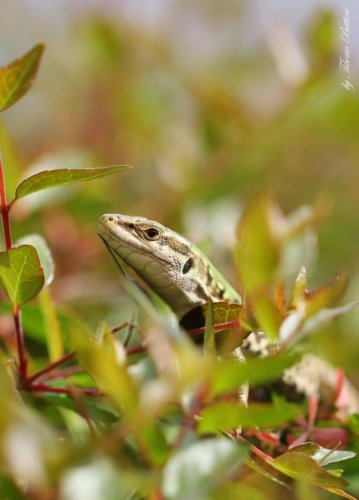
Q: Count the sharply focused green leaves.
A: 3